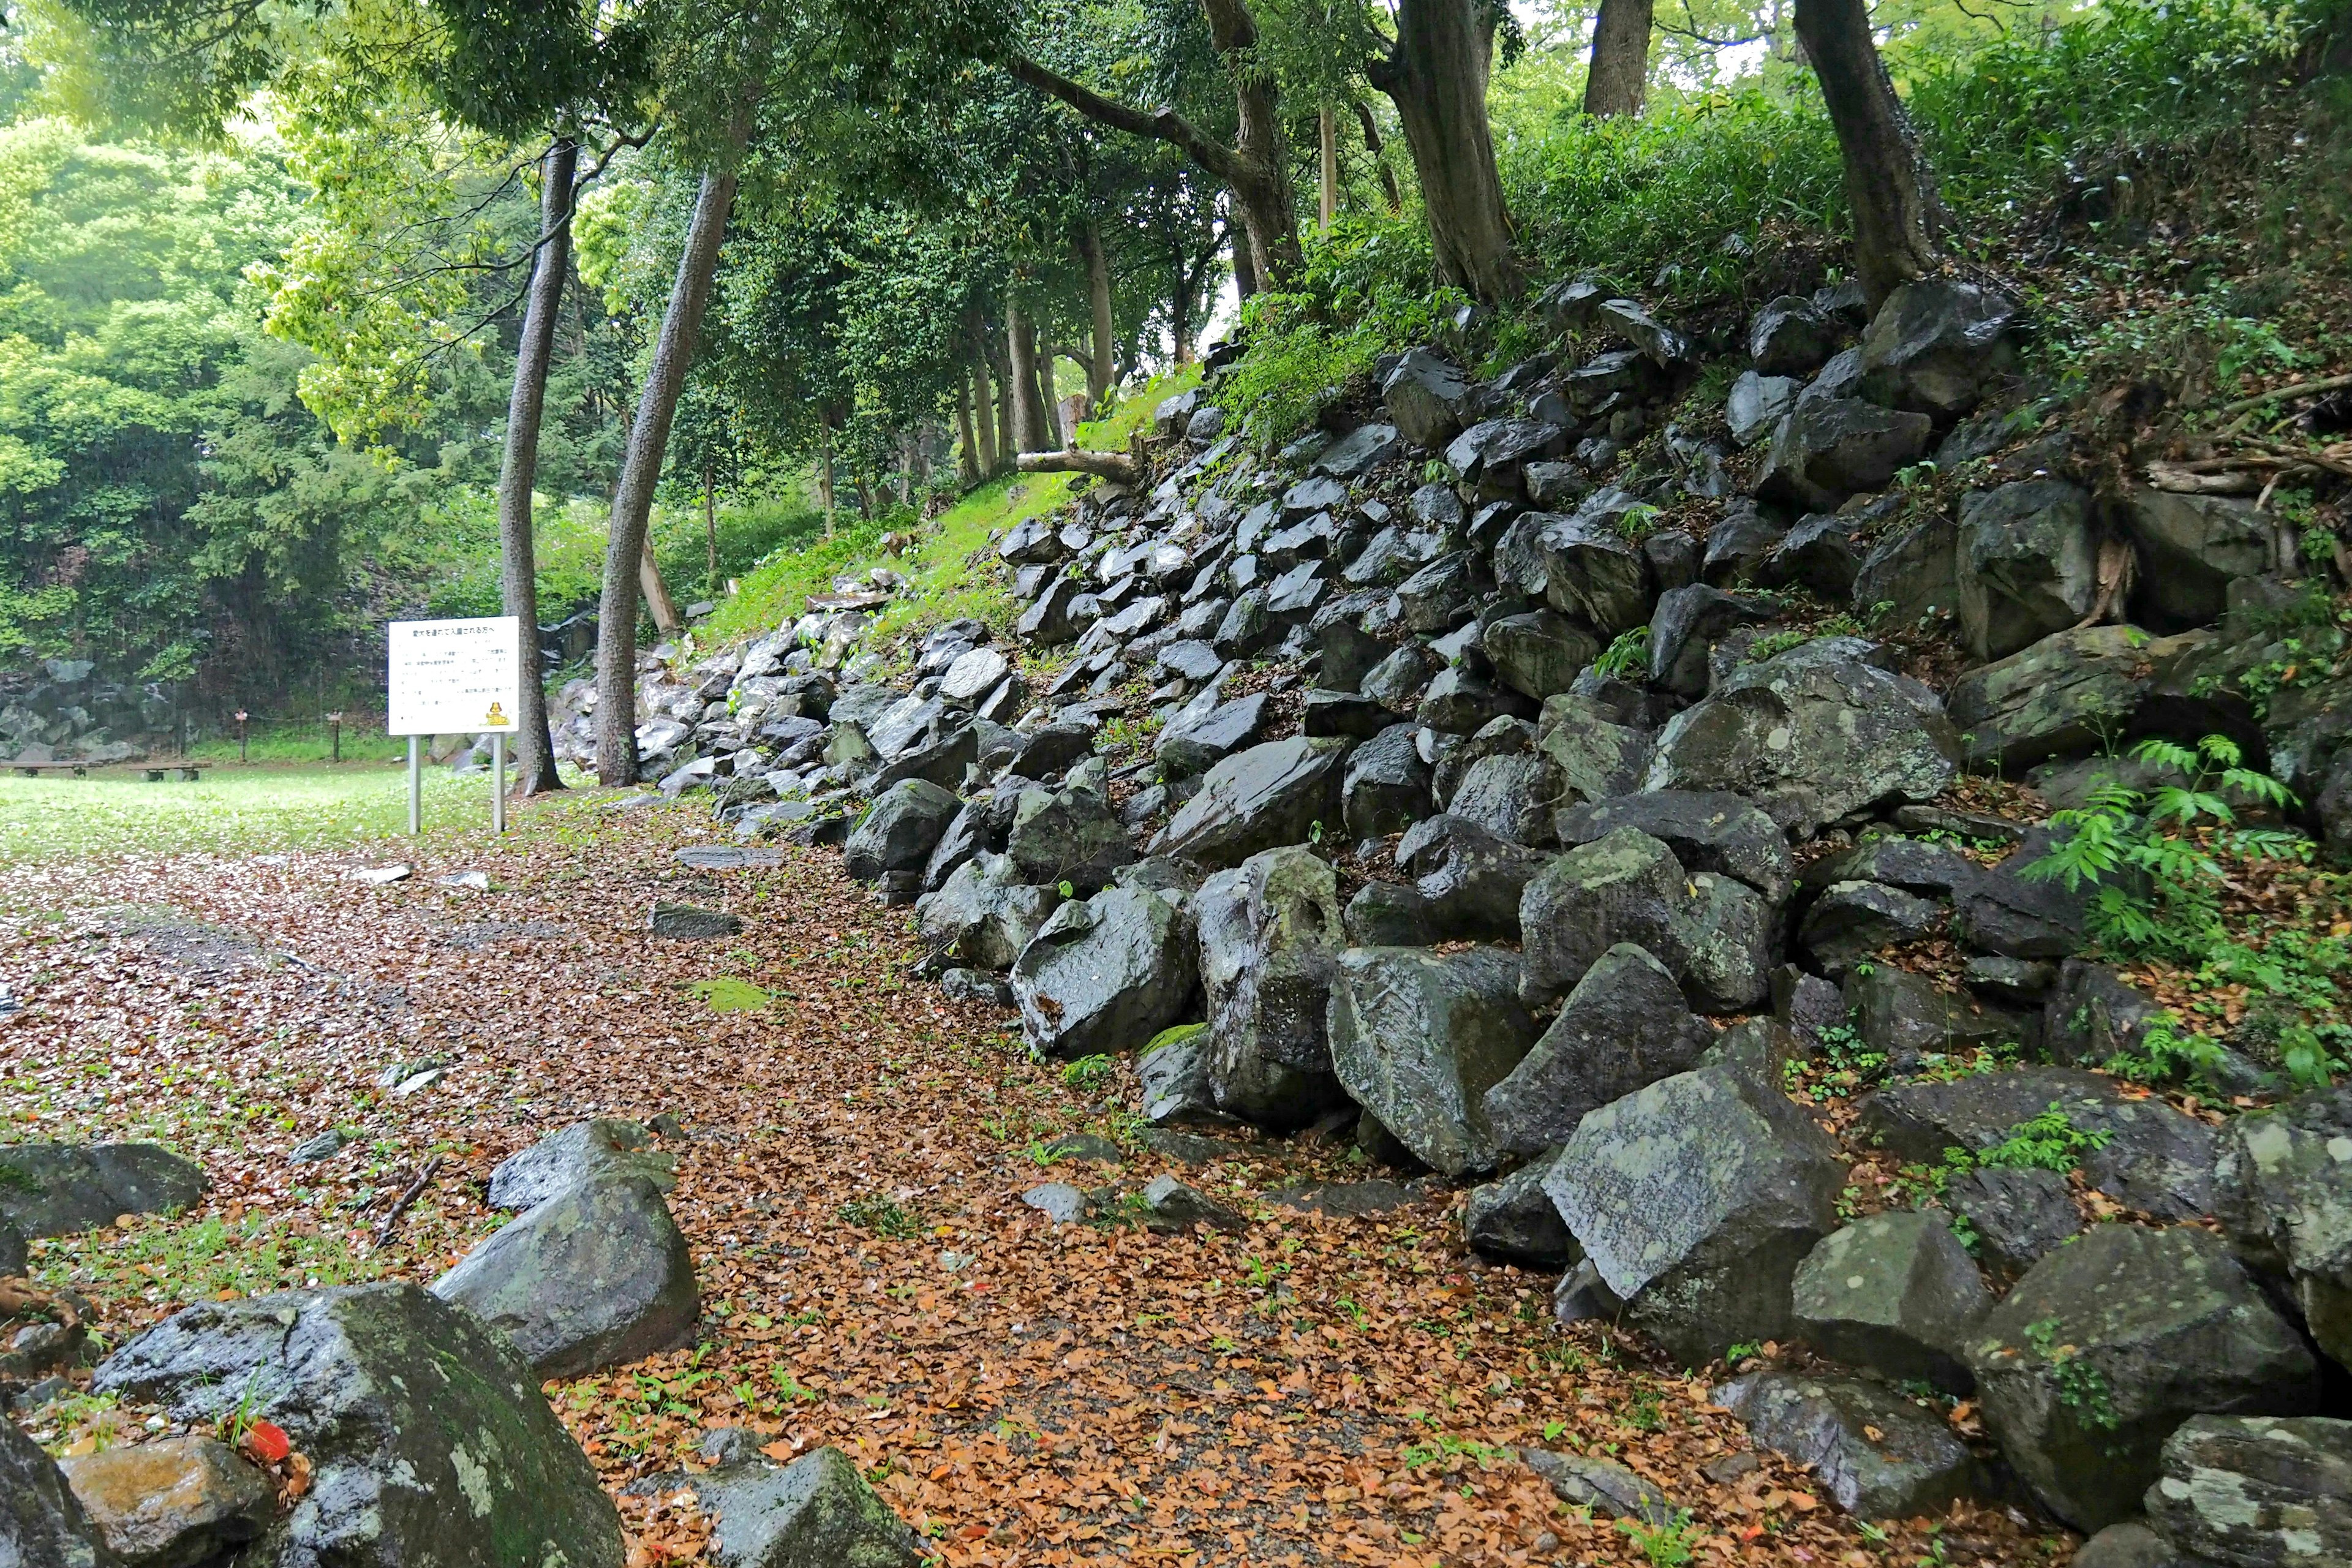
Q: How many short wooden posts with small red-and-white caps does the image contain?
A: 2